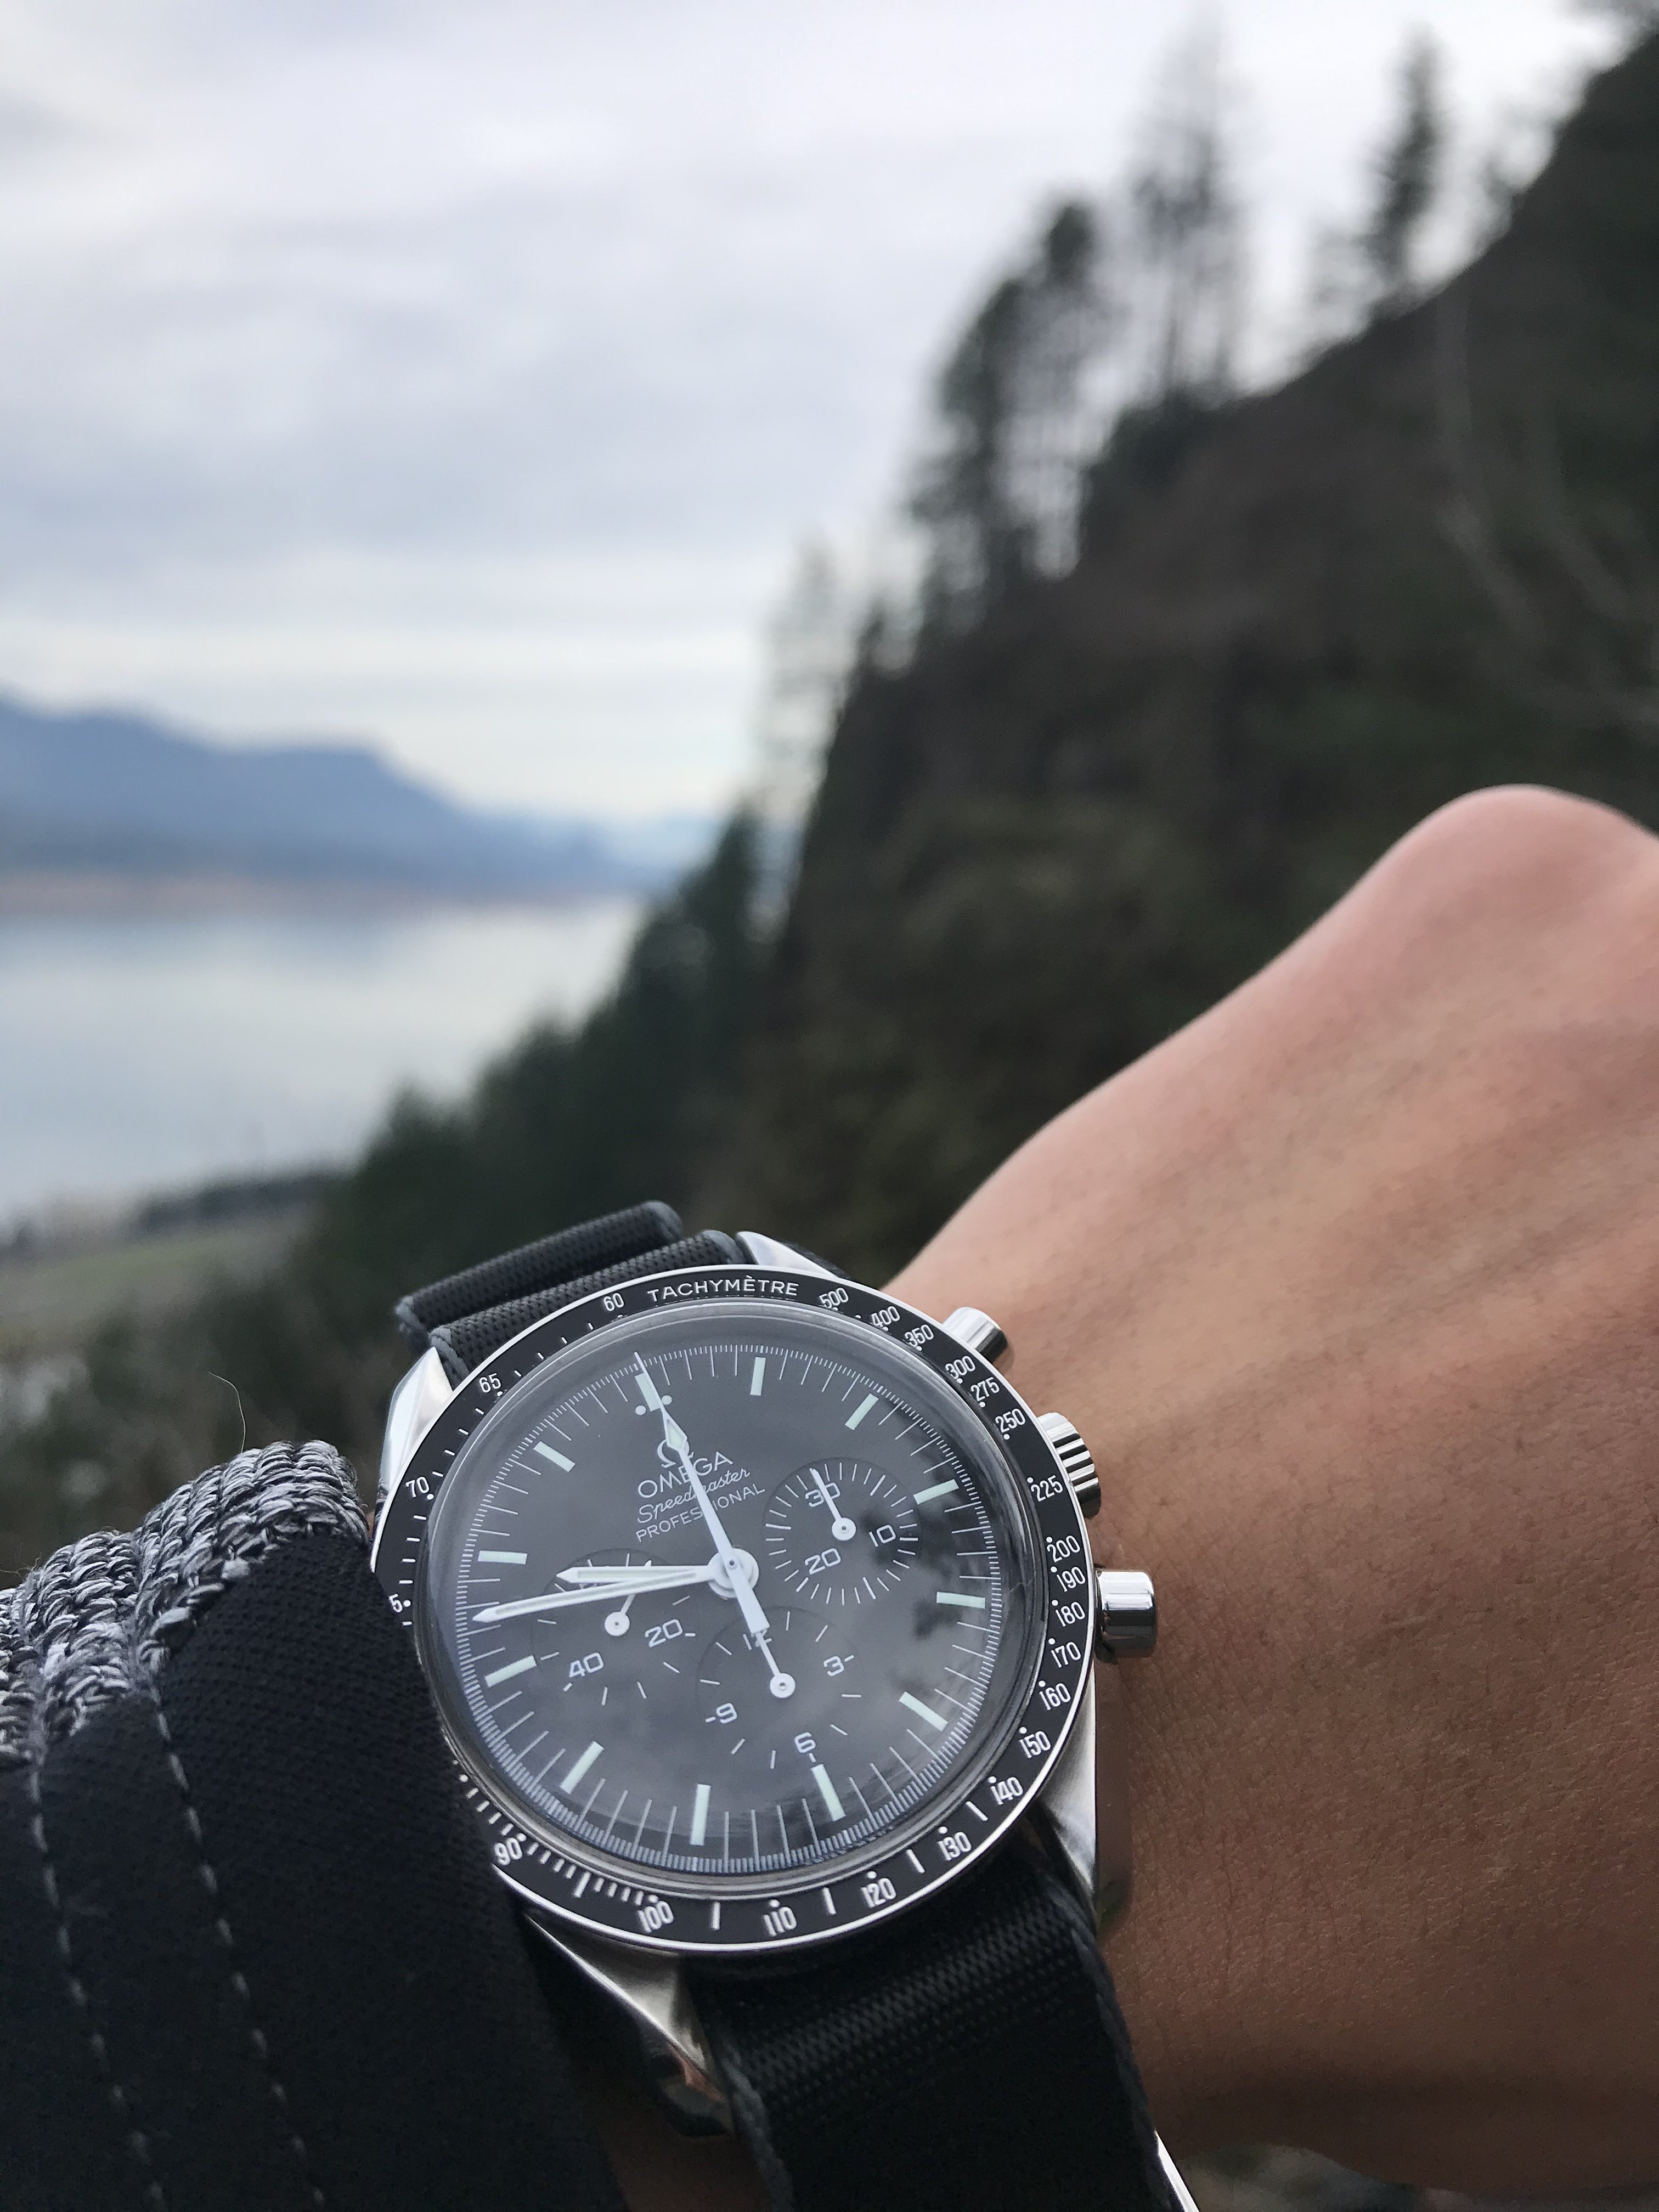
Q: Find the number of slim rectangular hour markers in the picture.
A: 12